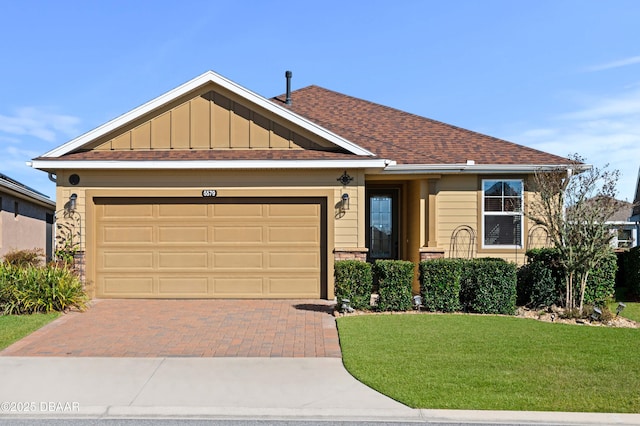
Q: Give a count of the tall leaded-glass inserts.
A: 1